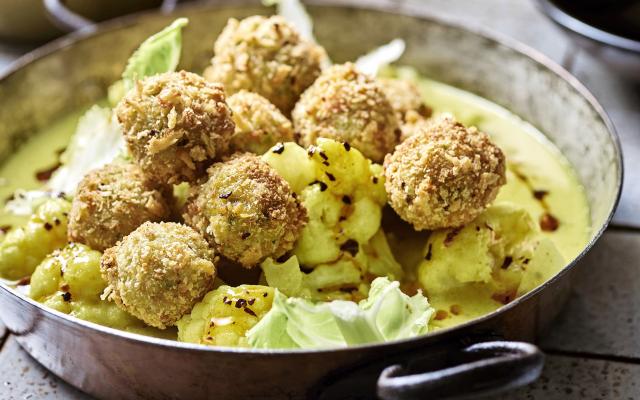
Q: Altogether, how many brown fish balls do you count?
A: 9